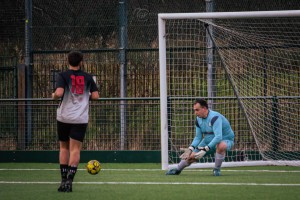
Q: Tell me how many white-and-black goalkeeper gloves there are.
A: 2